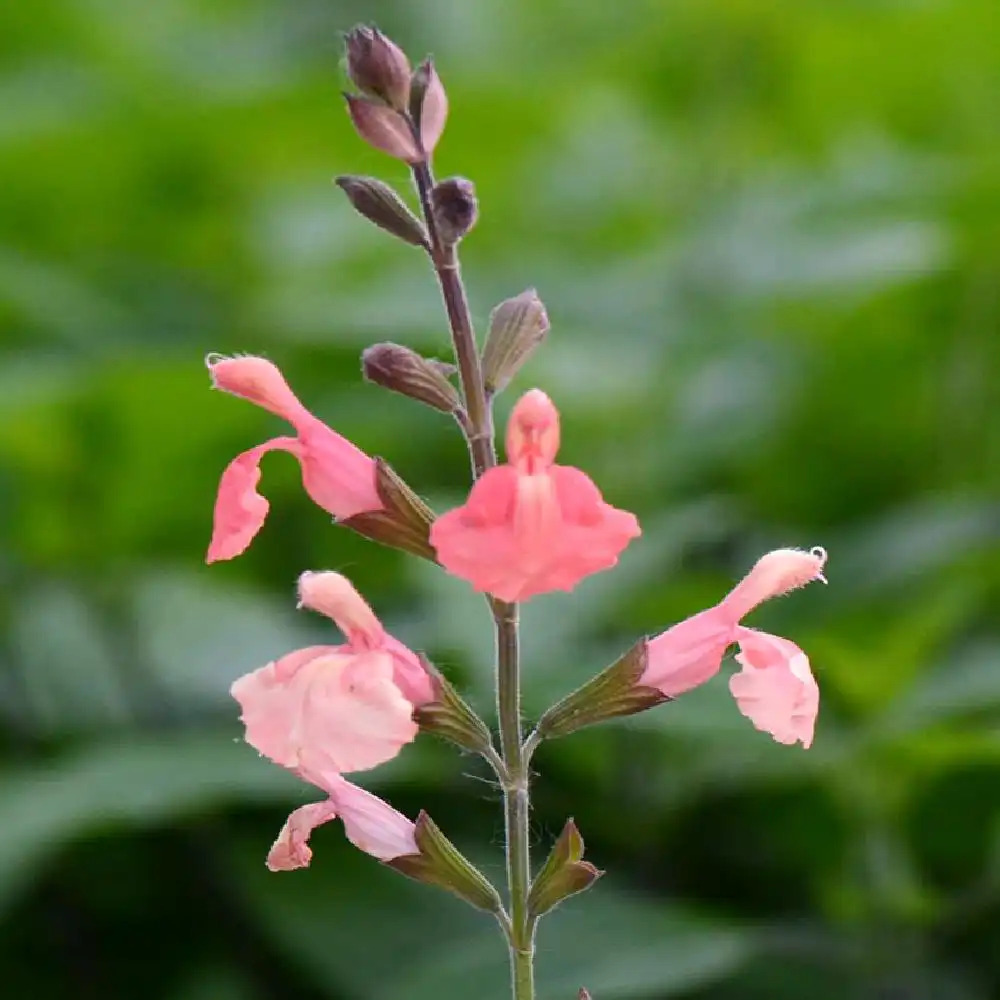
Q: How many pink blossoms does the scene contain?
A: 5